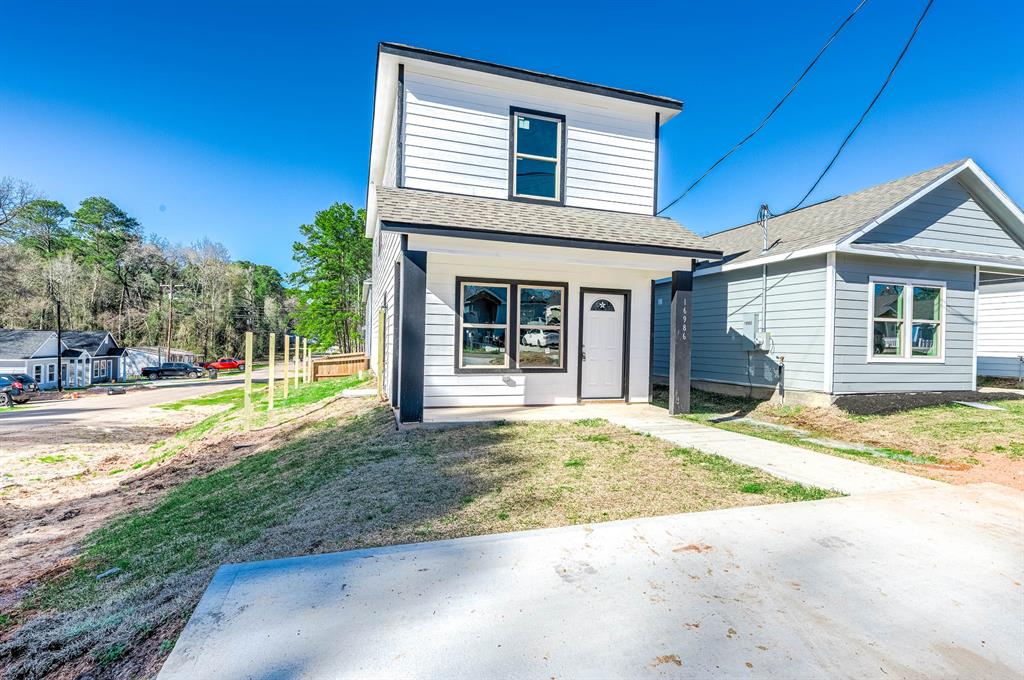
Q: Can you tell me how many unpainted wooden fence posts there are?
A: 7